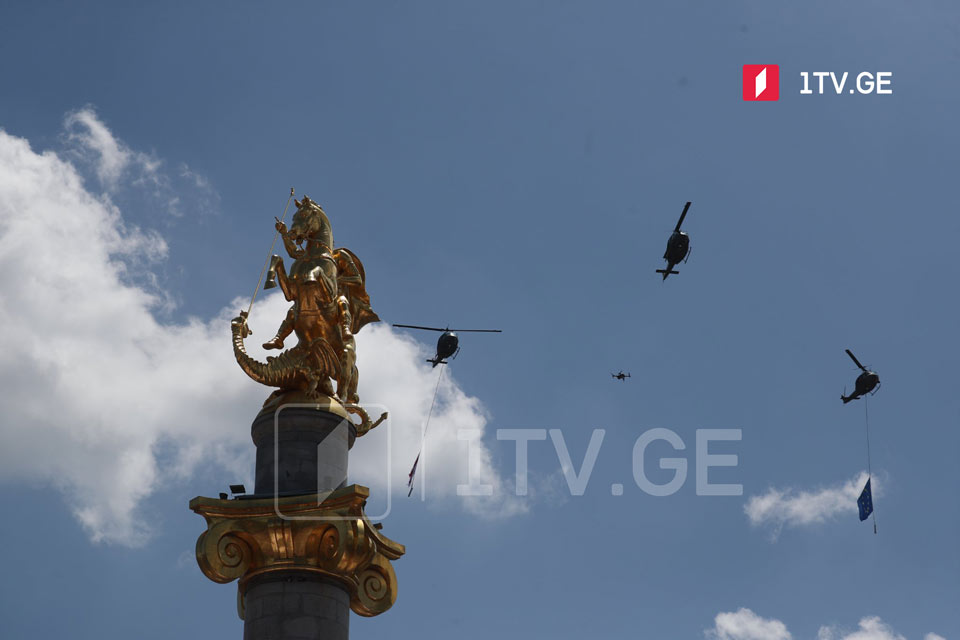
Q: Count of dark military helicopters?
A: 3